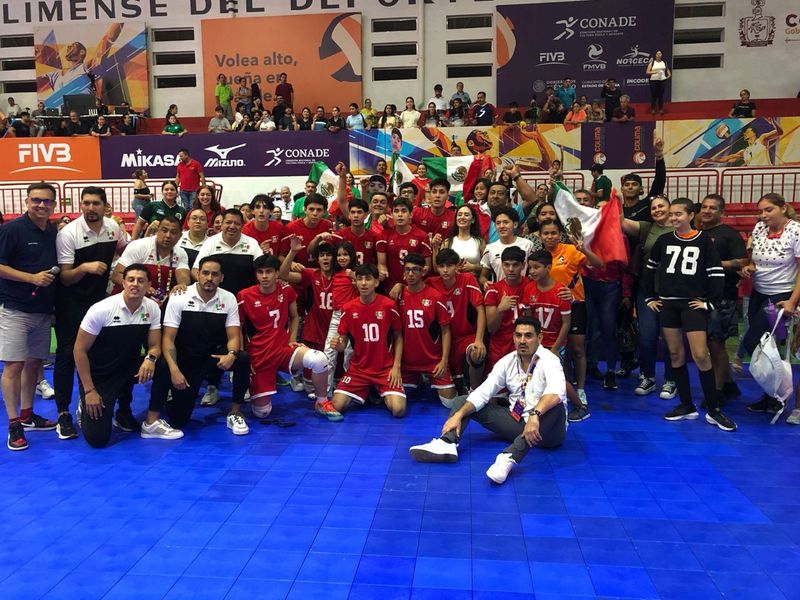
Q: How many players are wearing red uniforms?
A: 12